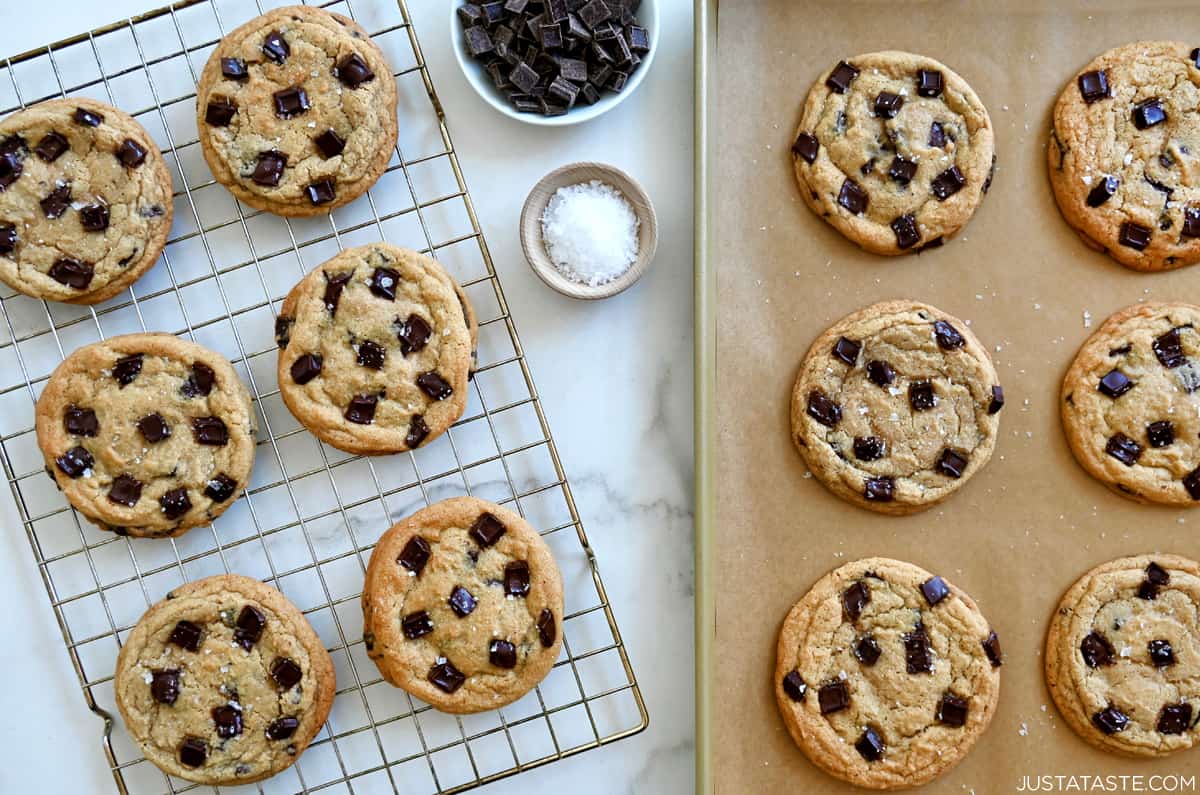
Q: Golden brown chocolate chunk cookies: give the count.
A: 12